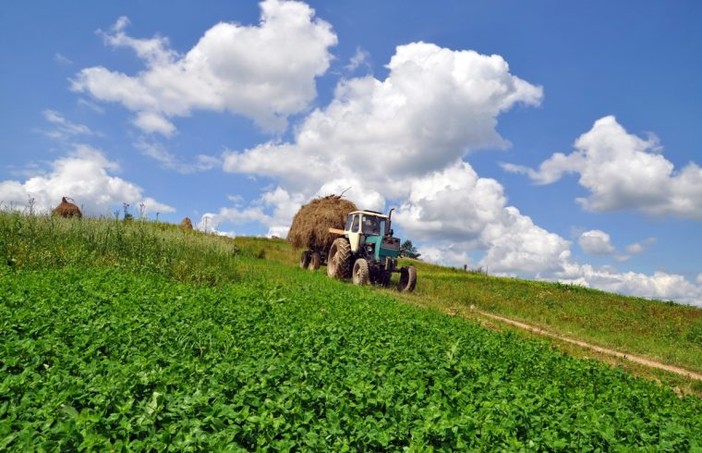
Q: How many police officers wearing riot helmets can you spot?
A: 0